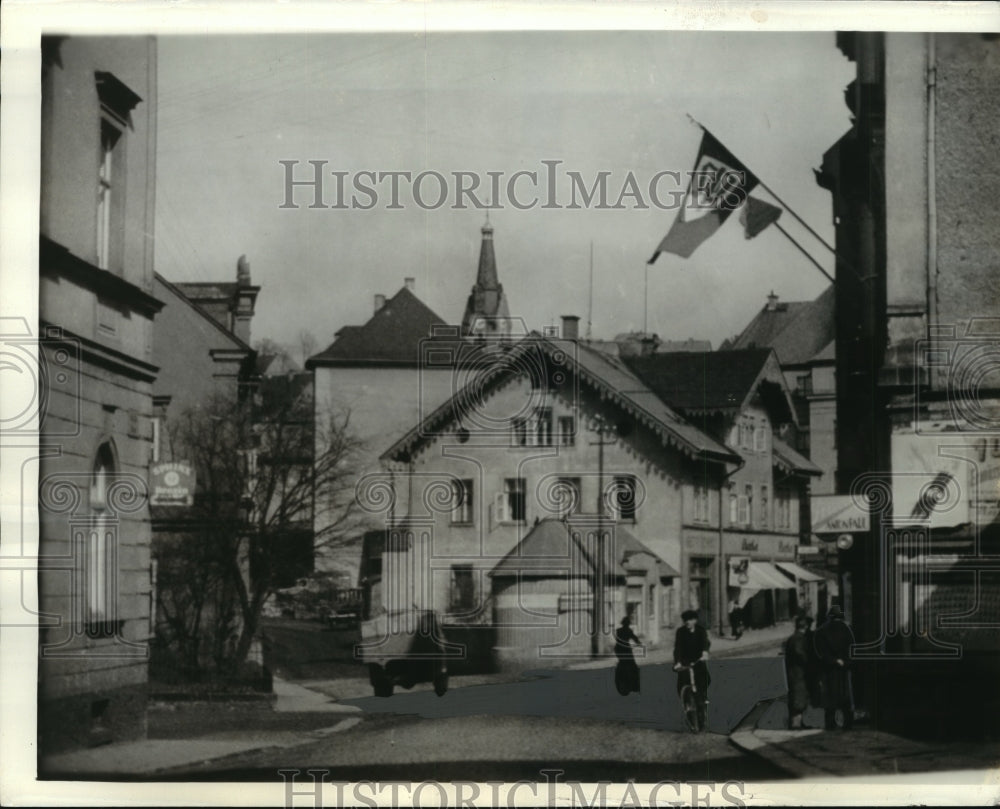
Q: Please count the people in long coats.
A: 2